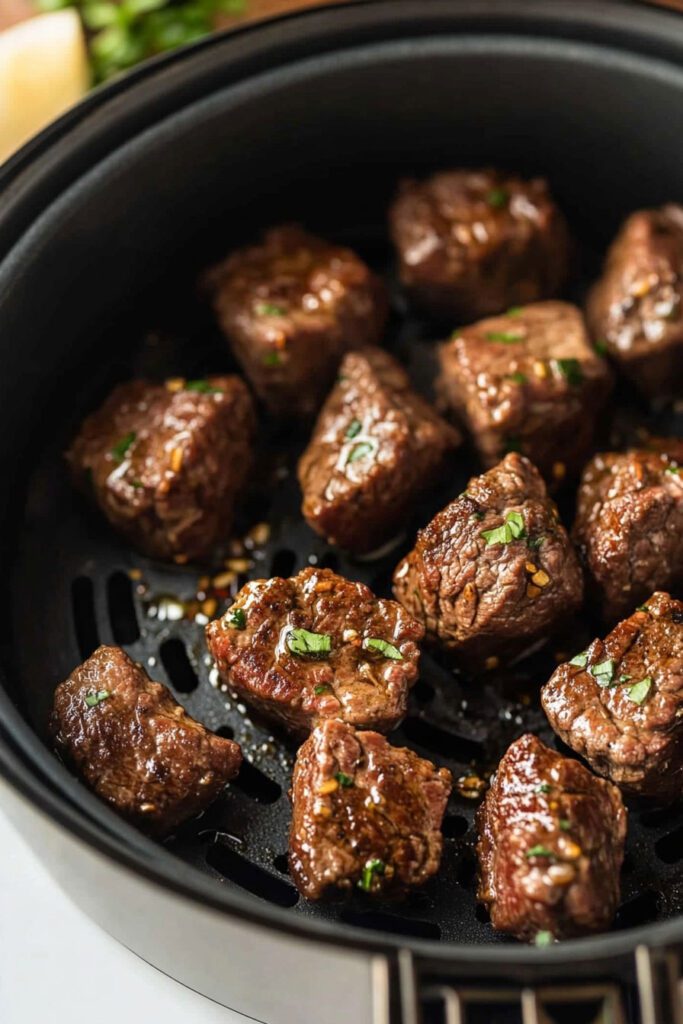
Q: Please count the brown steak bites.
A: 13